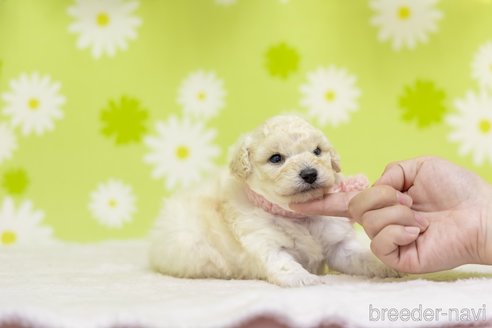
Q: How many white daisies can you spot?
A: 11